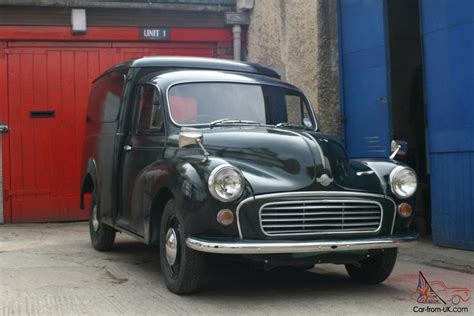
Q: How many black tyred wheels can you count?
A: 3